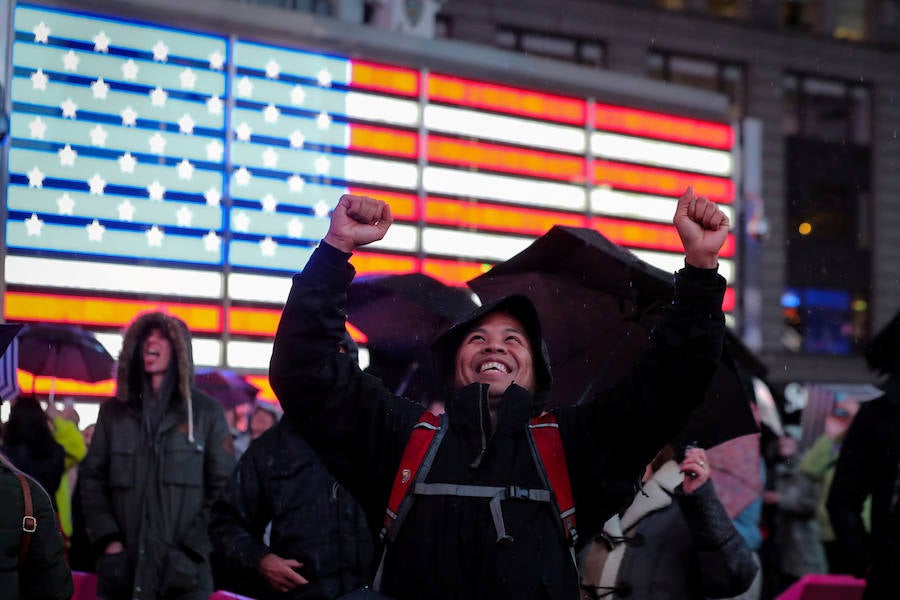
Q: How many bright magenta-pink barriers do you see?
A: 3